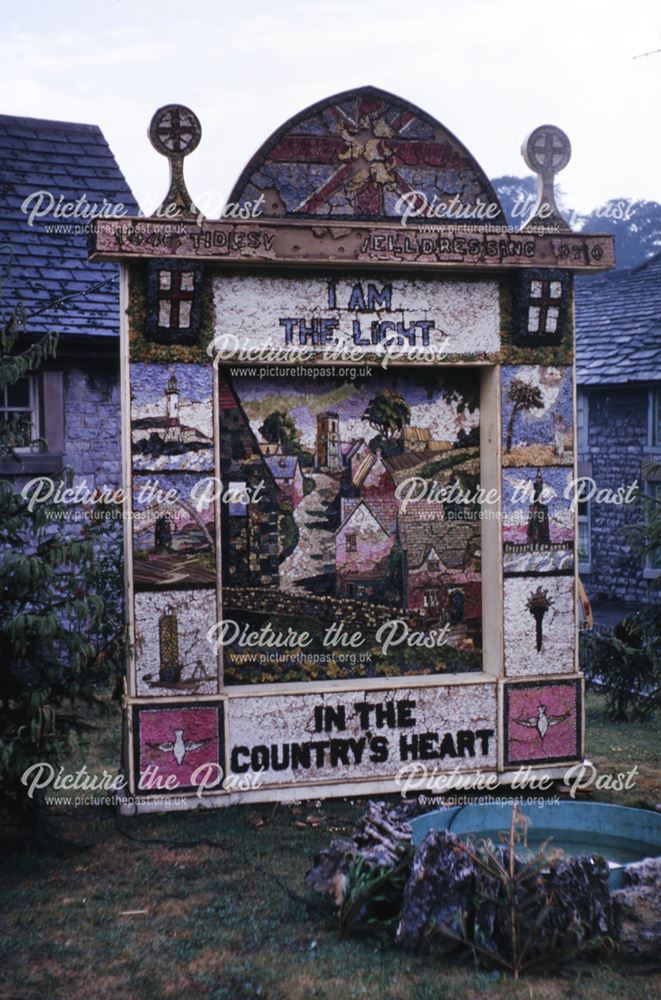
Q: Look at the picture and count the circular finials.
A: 2